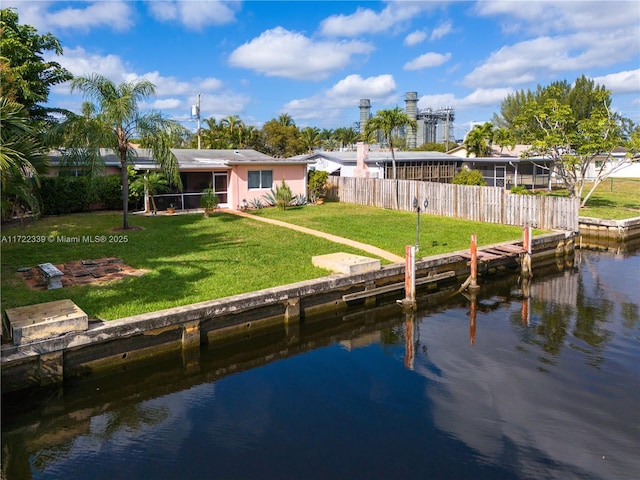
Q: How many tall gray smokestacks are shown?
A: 2